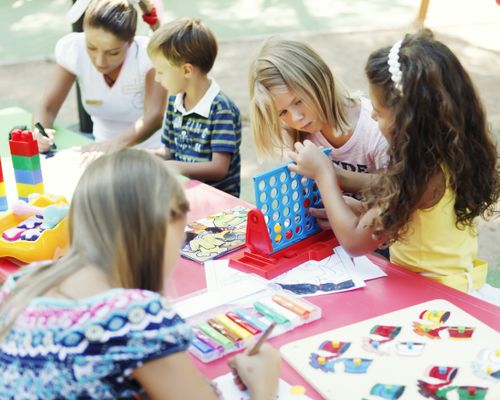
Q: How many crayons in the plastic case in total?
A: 9